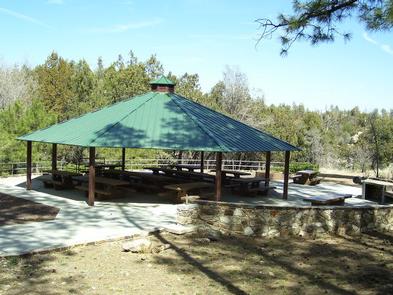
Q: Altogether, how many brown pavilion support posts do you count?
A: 8